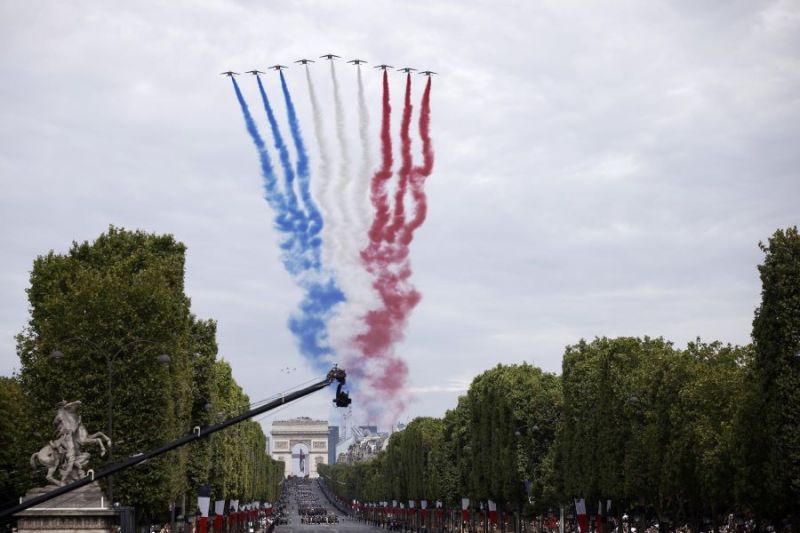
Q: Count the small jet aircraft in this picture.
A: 9